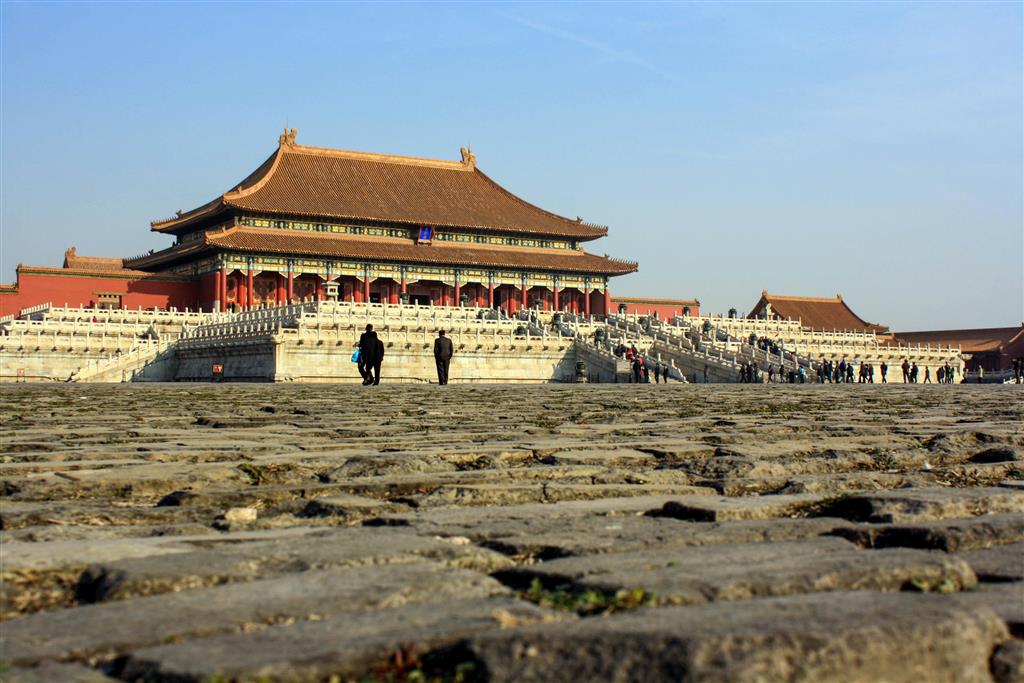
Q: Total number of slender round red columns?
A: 12